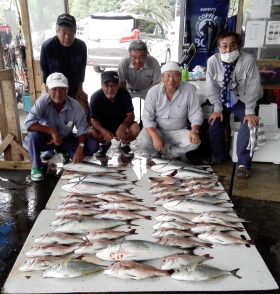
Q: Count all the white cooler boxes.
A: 1